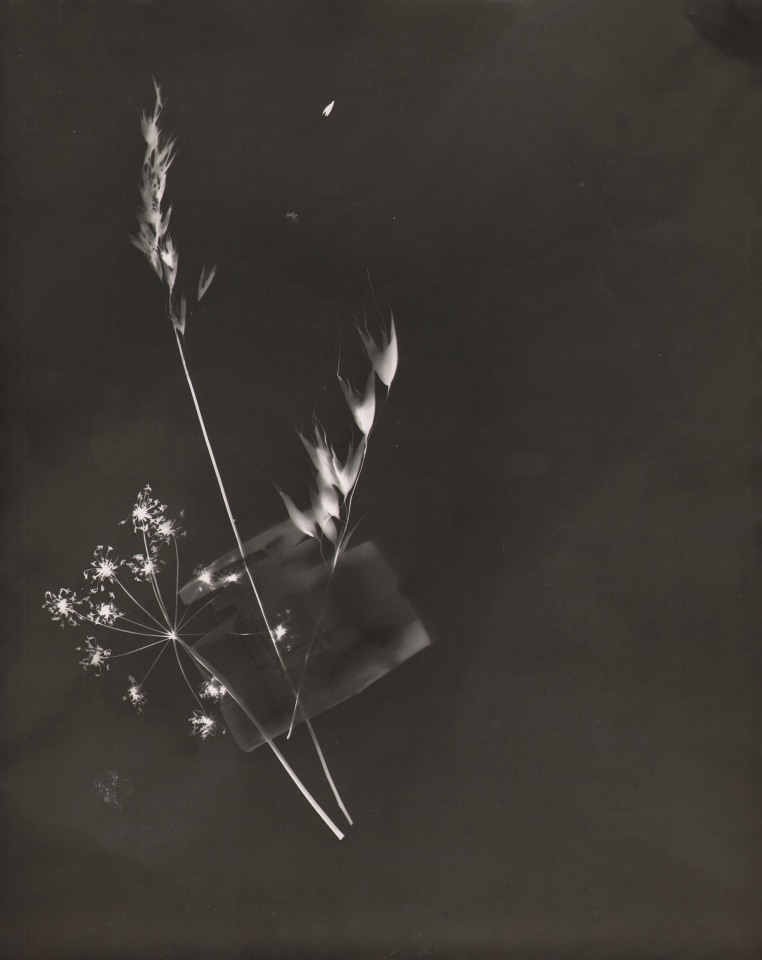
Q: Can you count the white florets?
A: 13